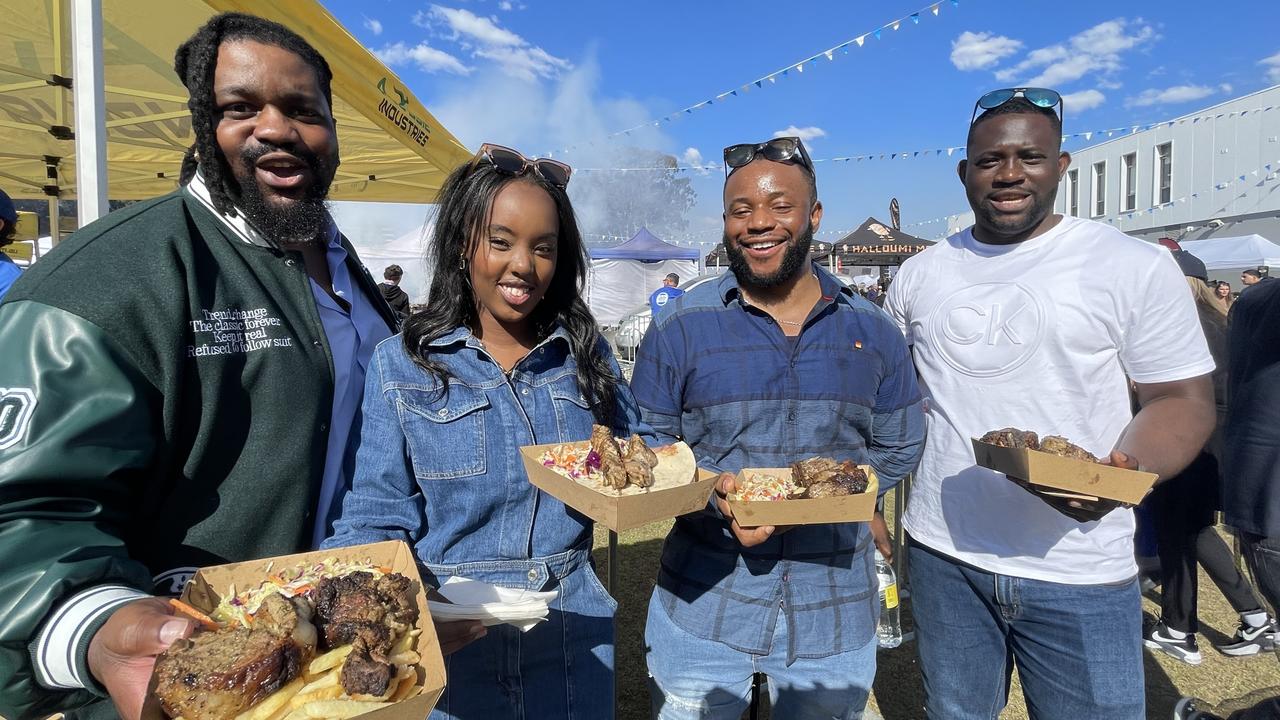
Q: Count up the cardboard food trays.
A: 4